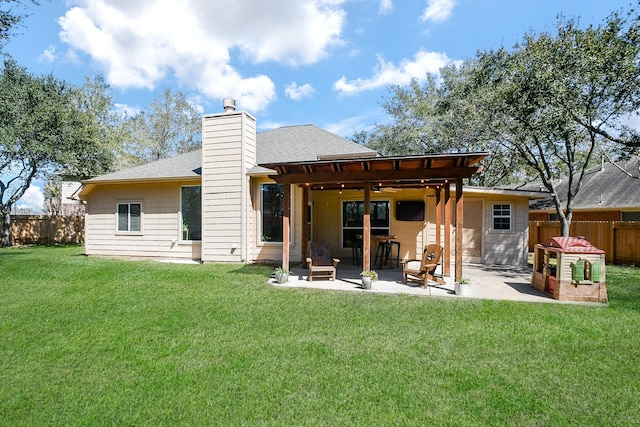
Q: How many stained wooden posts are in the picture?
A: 6